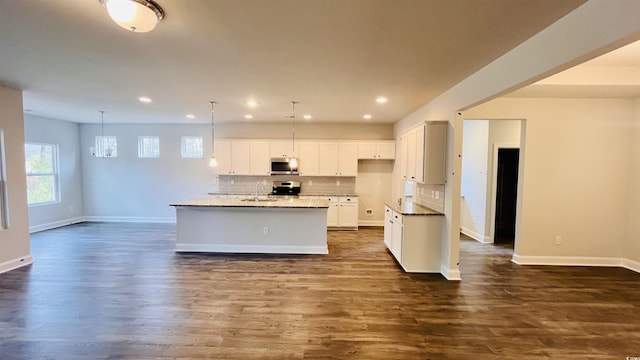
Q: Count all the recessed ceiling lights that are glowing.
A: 7